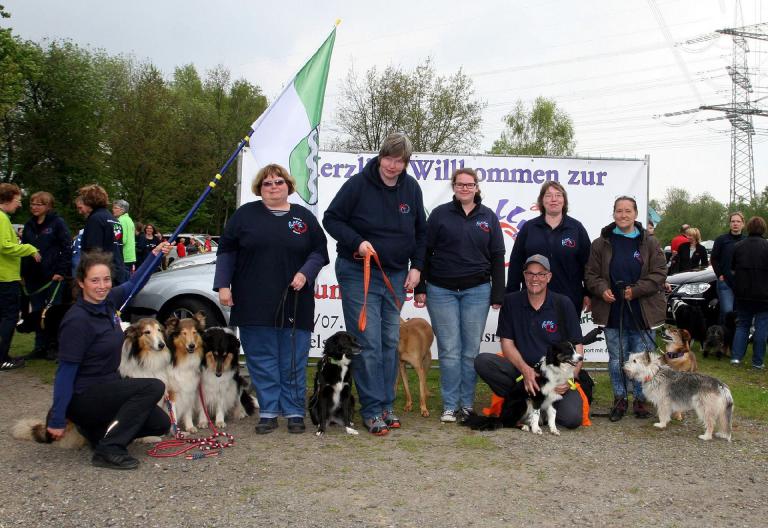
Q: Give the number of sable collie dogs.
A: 2